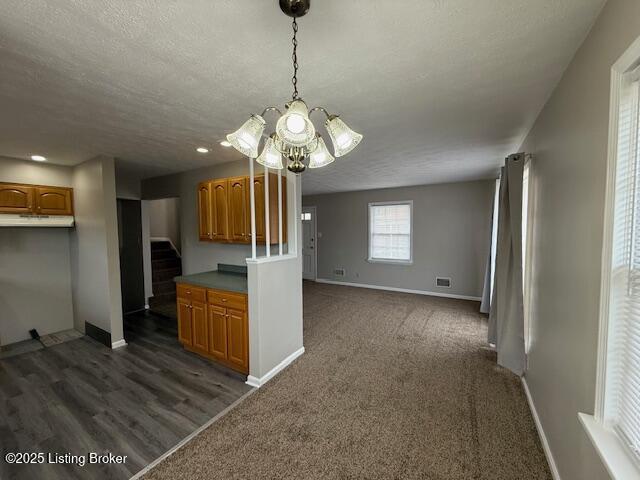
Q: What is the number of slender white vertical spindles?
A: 3